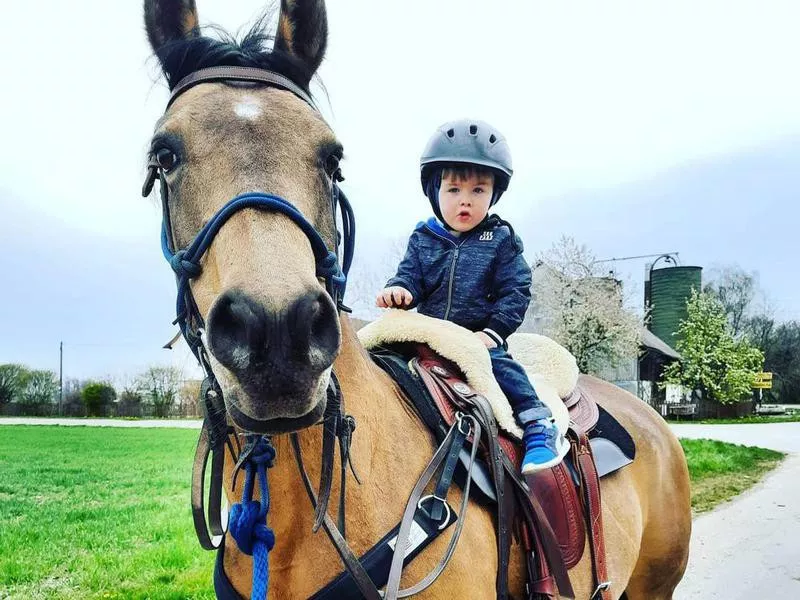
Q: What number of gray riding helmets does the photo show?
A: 1